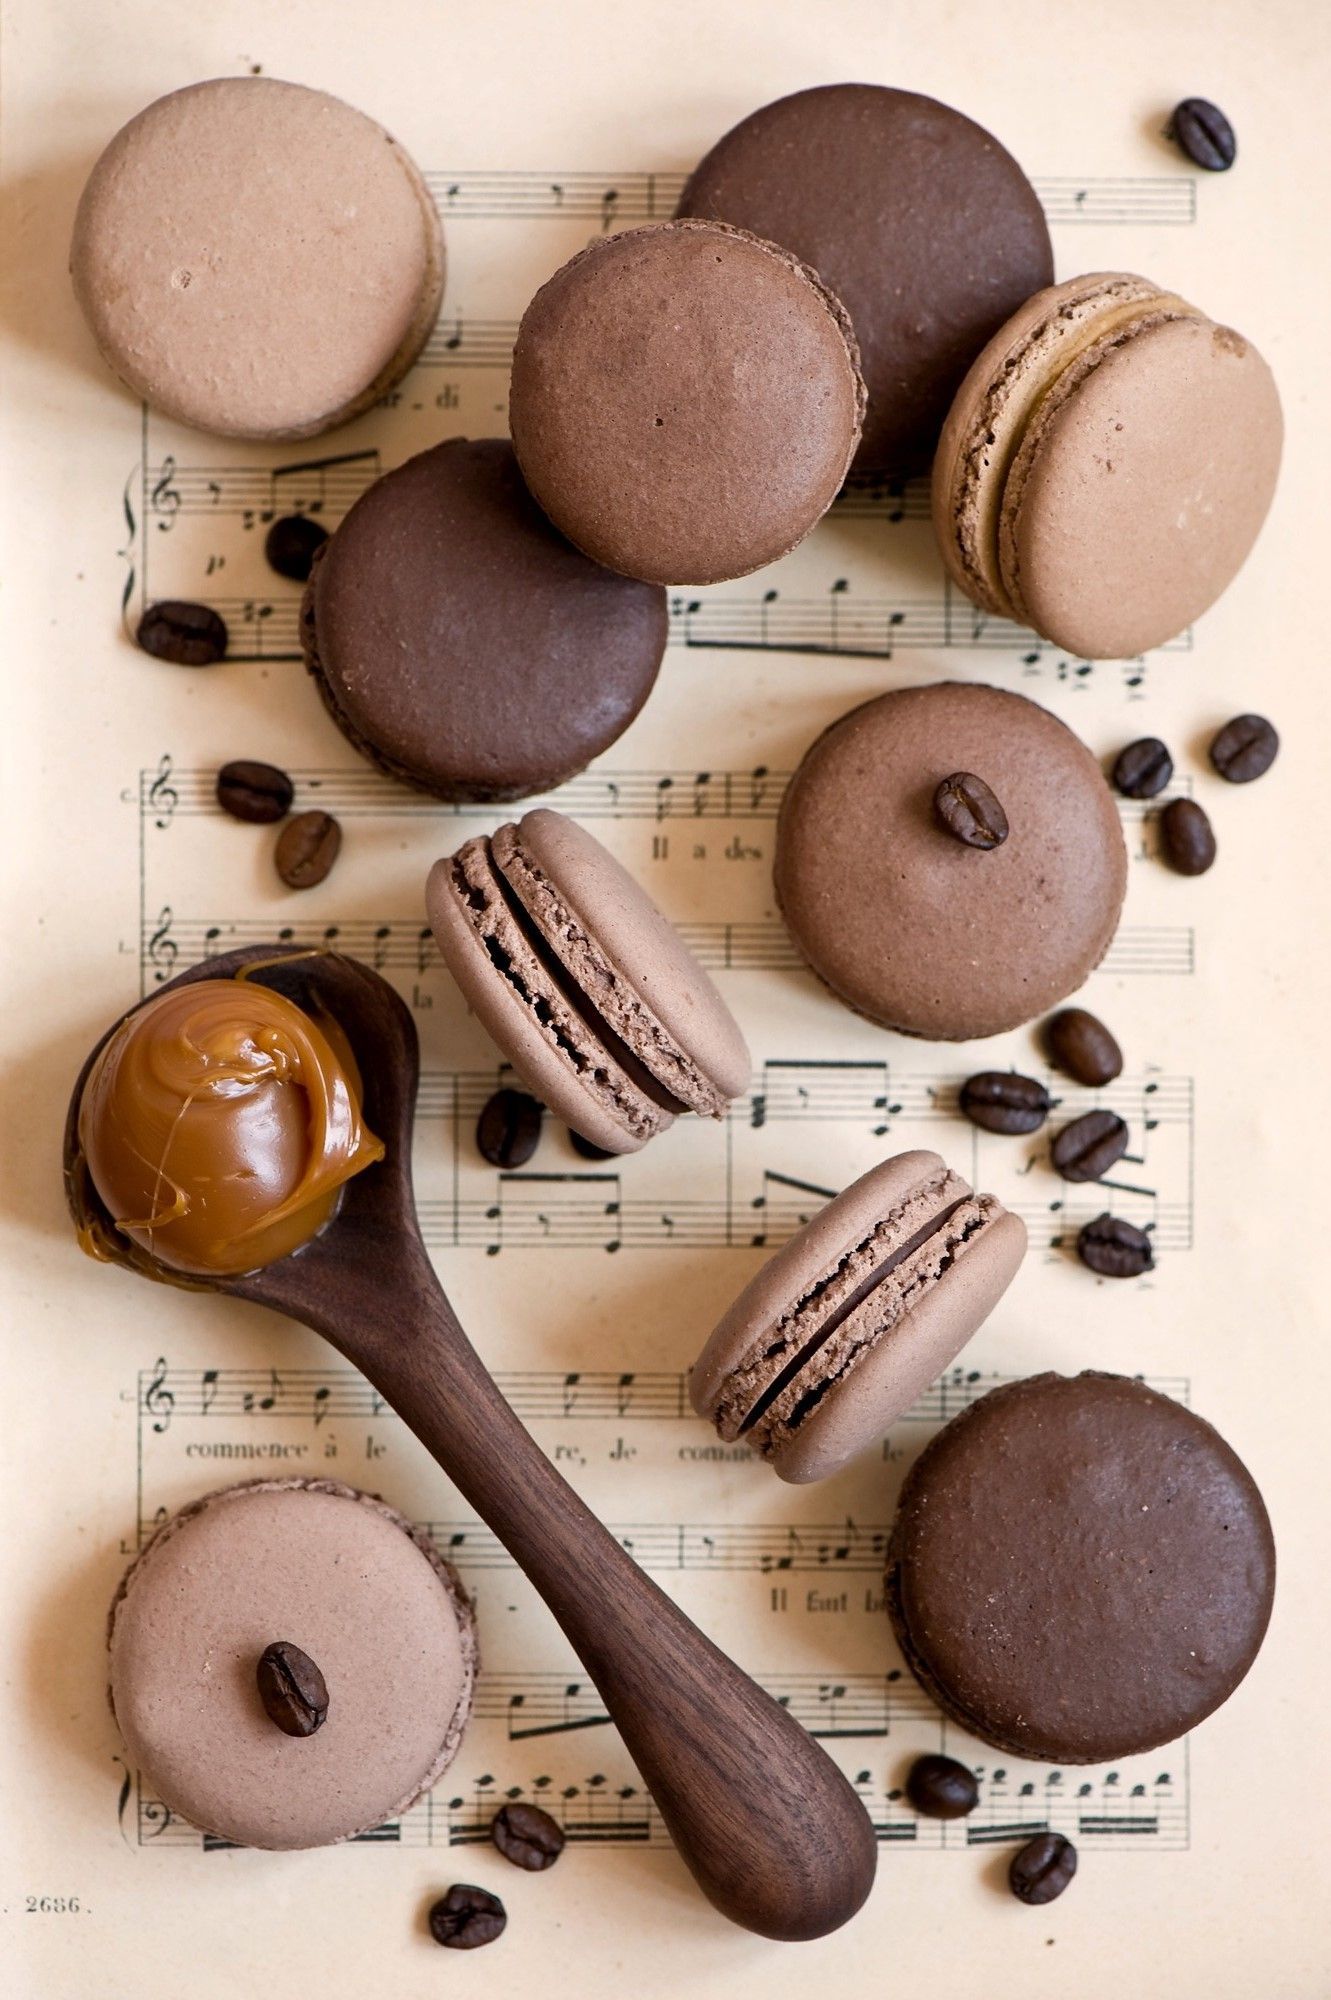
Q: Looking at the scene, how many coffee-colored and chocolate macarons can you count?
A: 10